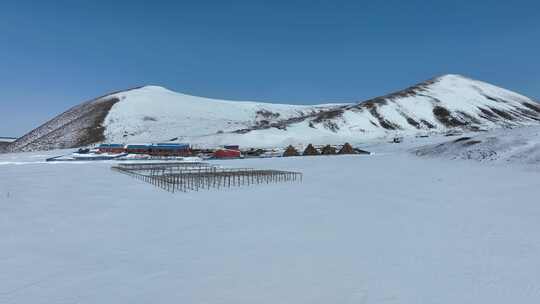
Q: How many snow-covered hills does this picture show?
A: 2